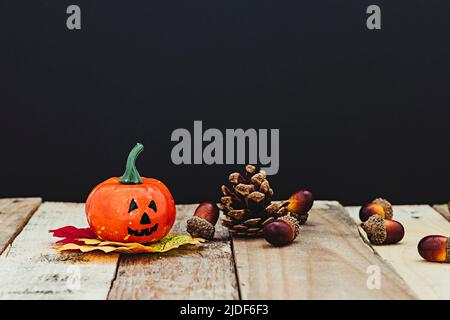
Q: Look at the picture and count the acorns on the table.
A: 6